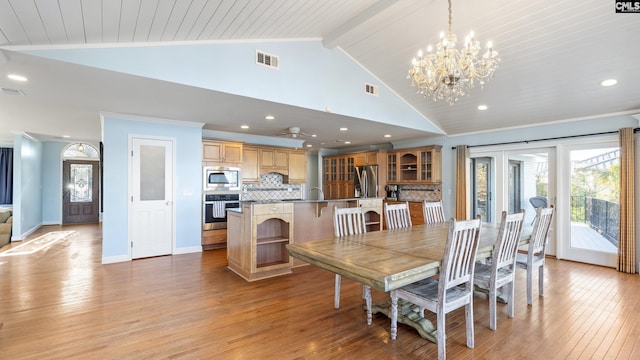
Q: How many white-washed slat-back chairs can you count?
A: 6